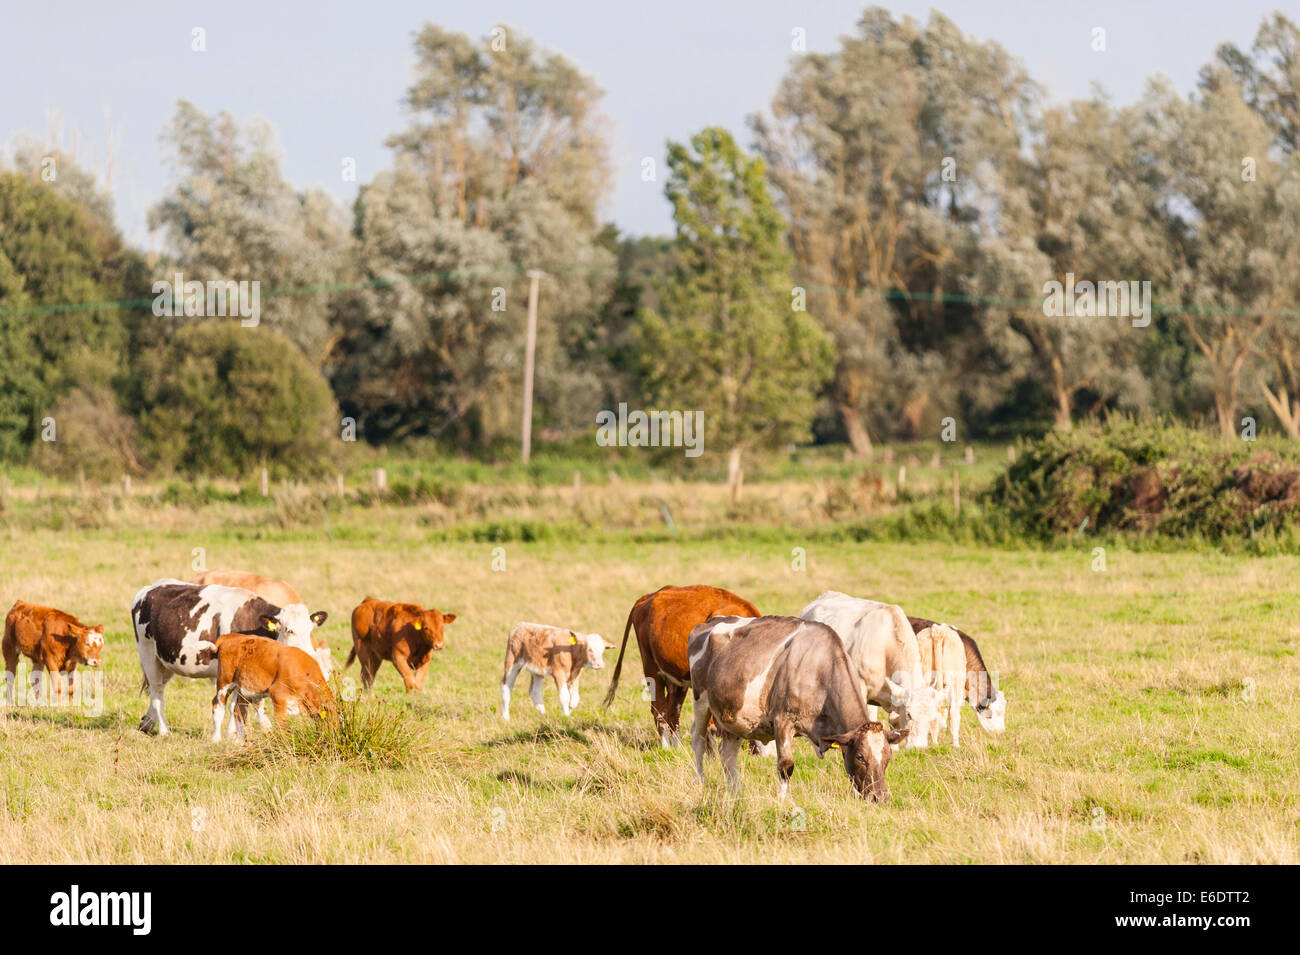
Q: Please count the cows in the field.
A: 11